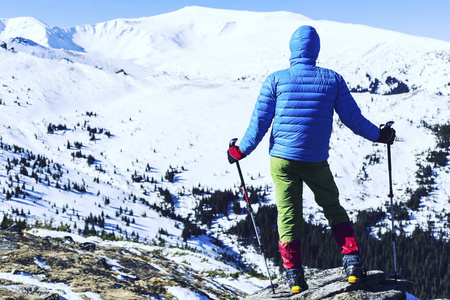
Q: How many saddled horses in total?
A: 0